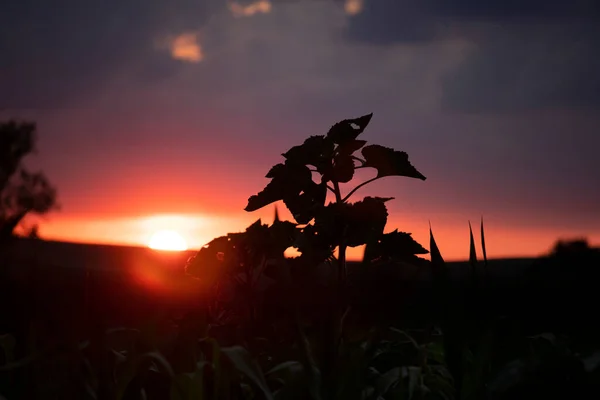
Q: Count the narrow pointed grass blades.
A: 3